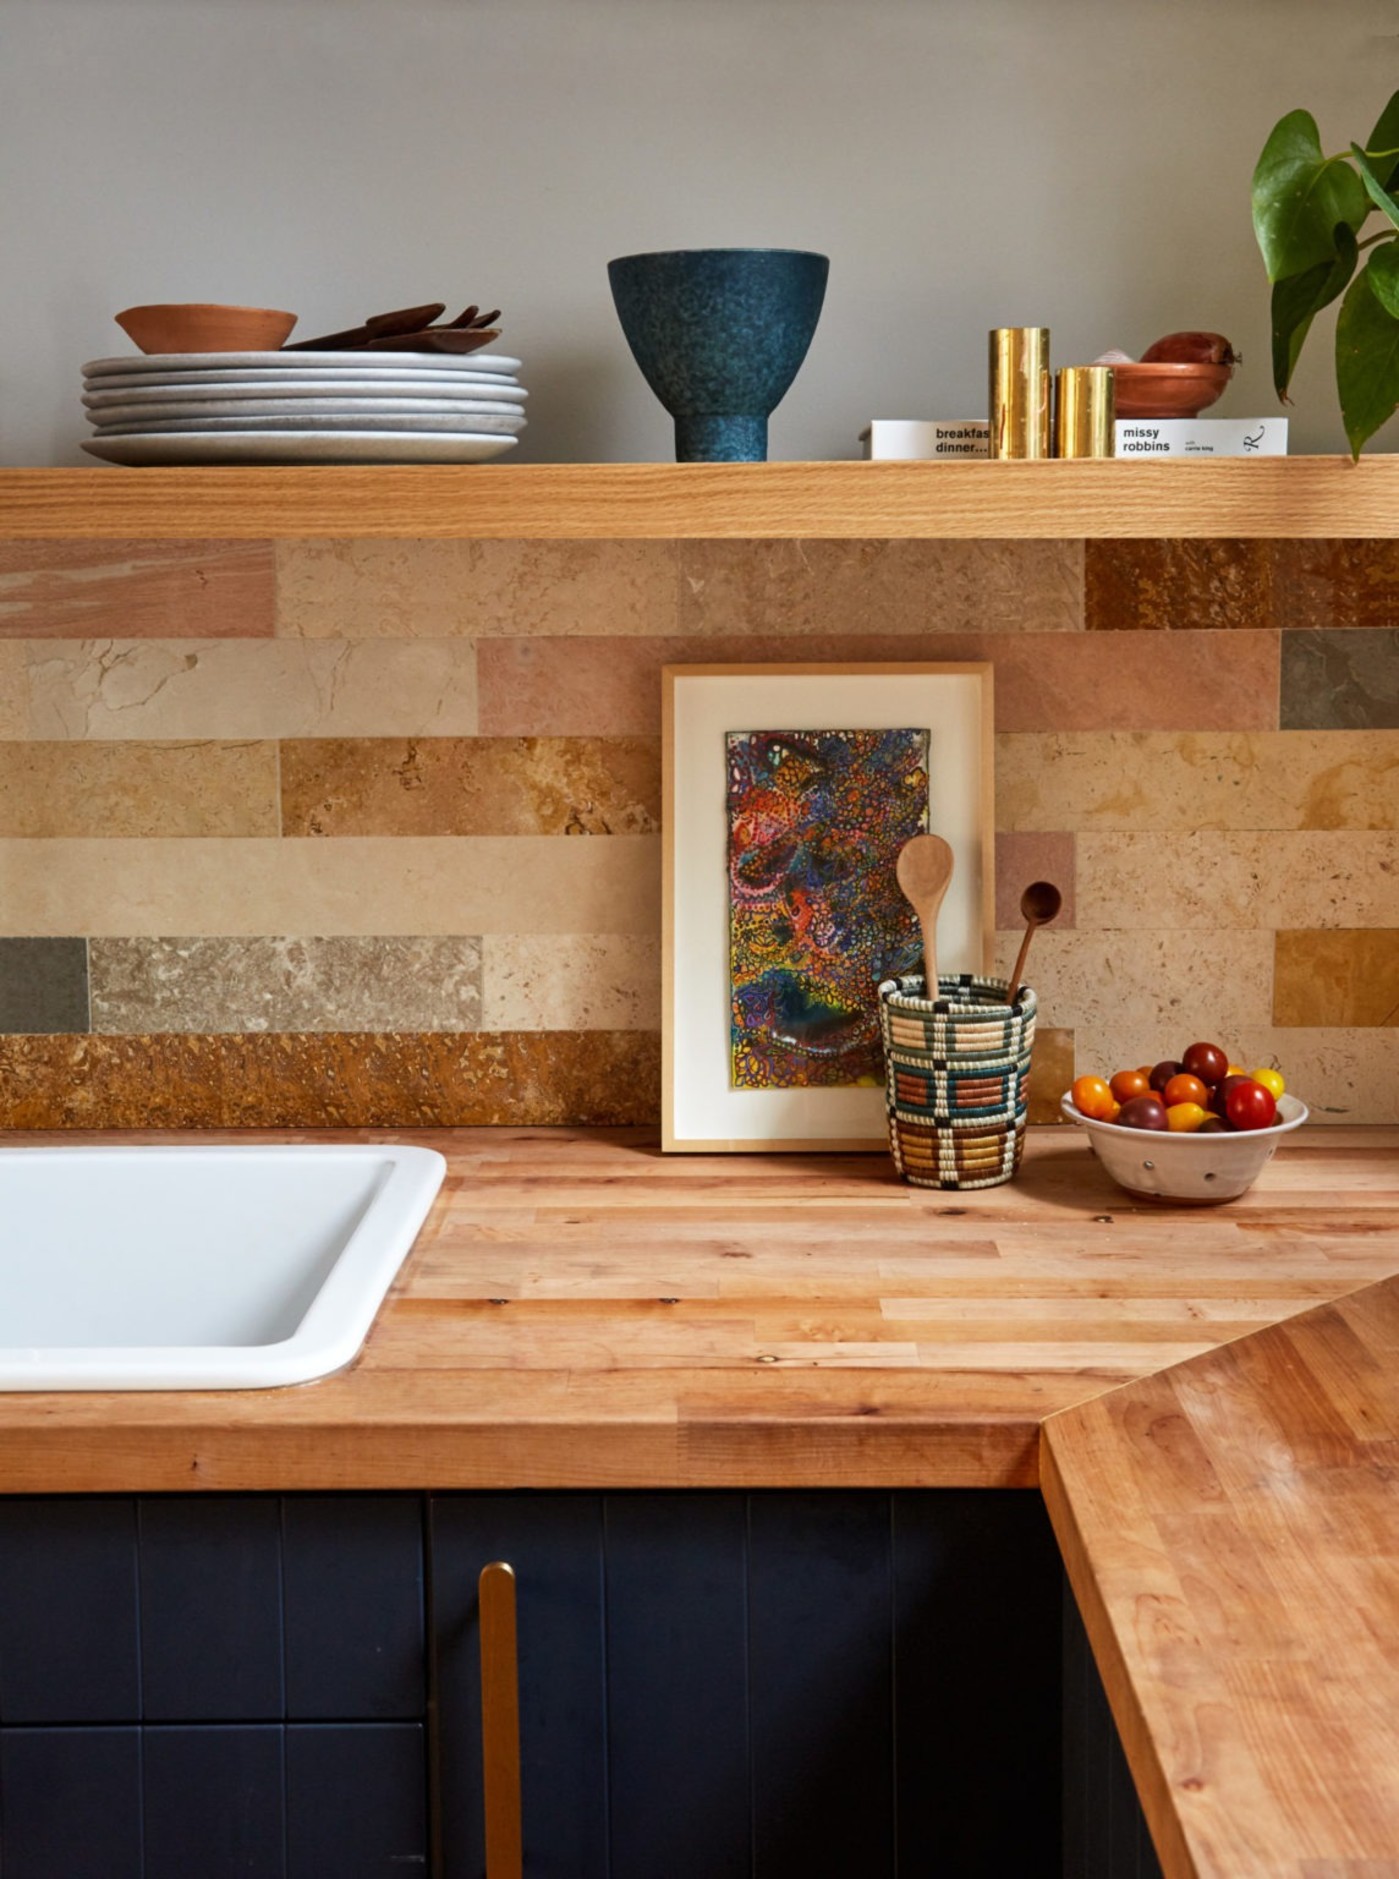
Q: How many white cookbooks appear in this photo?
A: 1